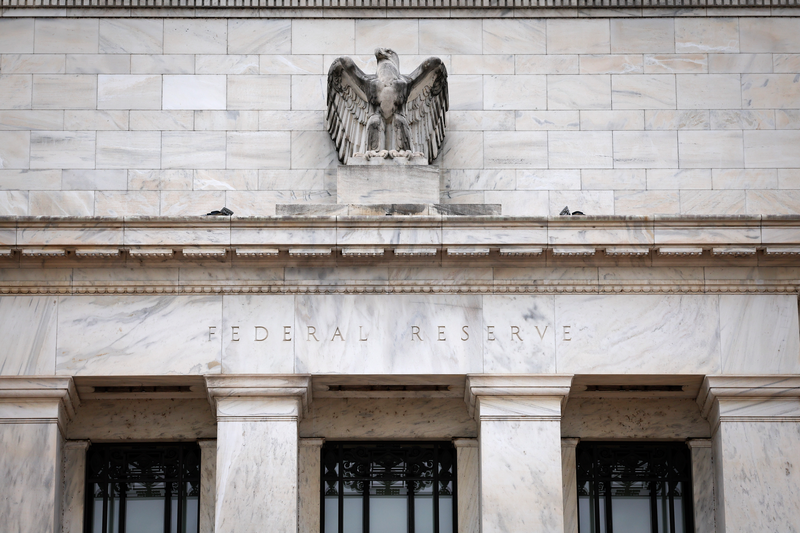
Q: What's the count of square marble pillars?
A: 4